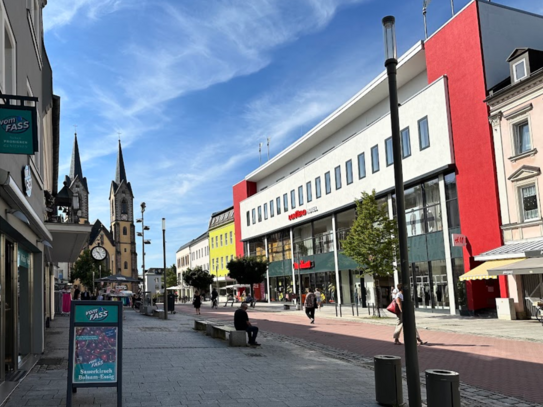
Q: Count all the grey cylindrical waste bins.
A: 2